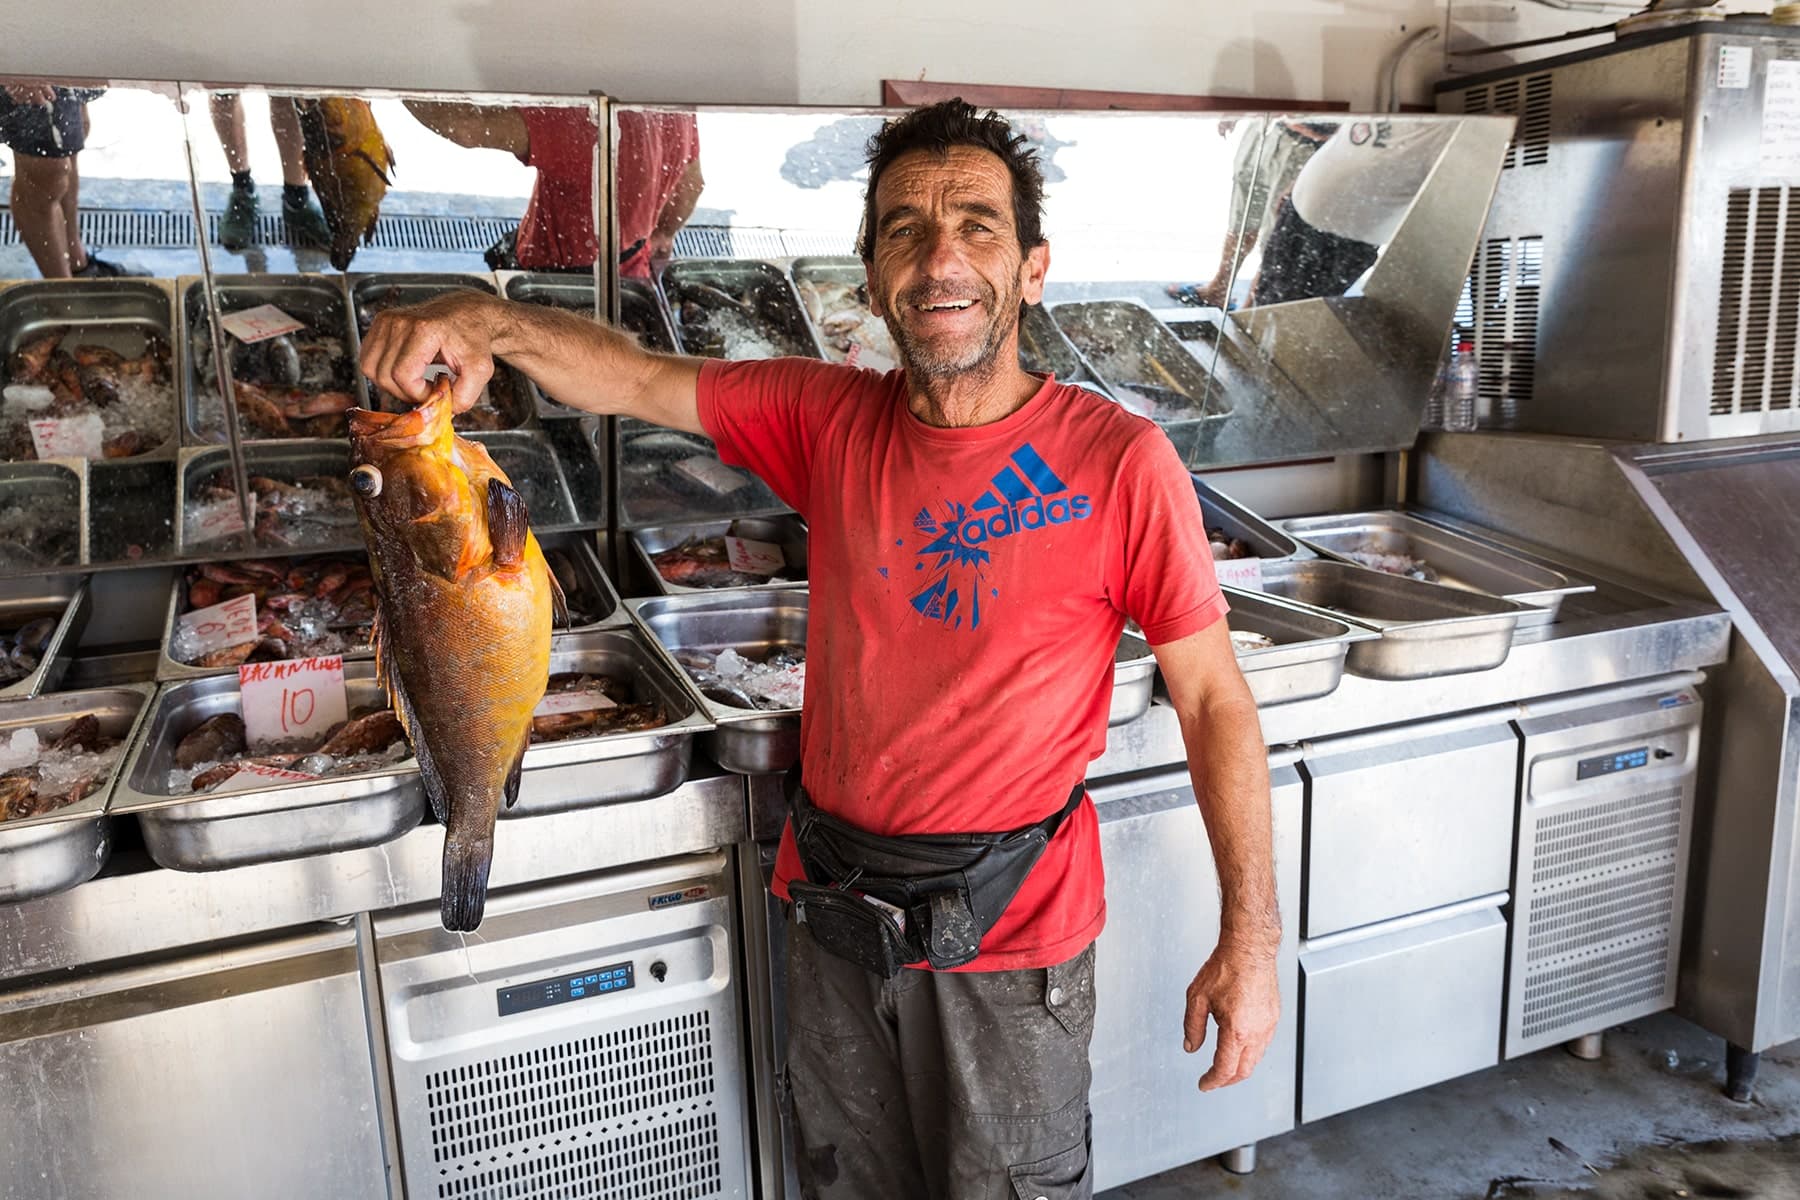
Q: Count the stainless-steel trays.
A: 13